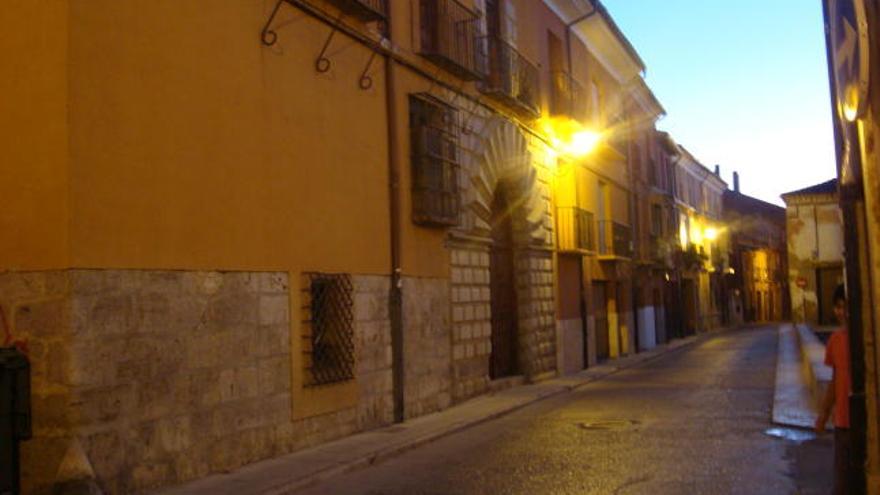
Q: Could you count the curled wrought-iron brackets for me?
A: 3